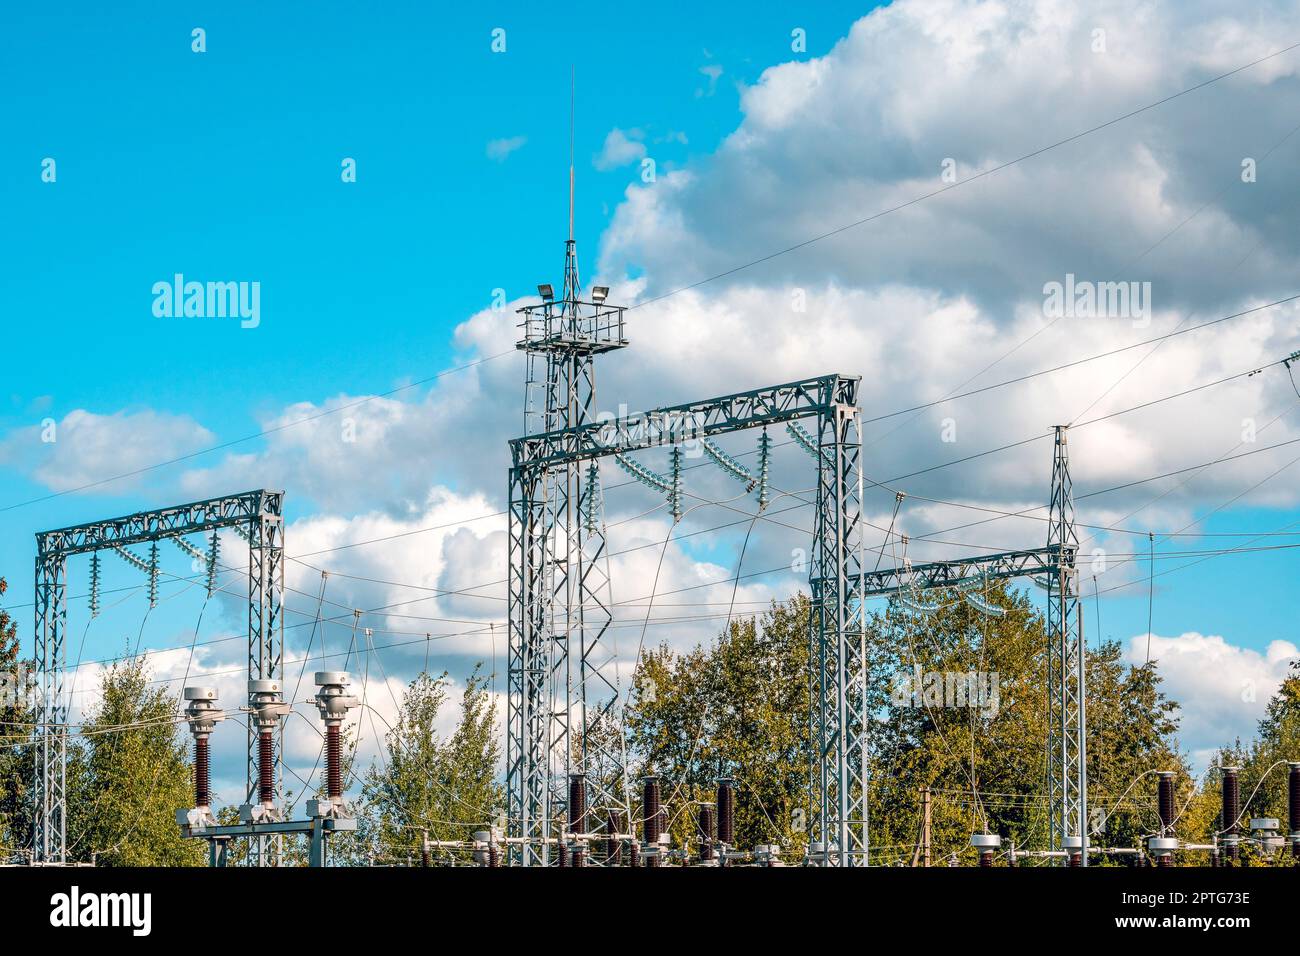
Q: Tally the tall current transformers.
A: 3